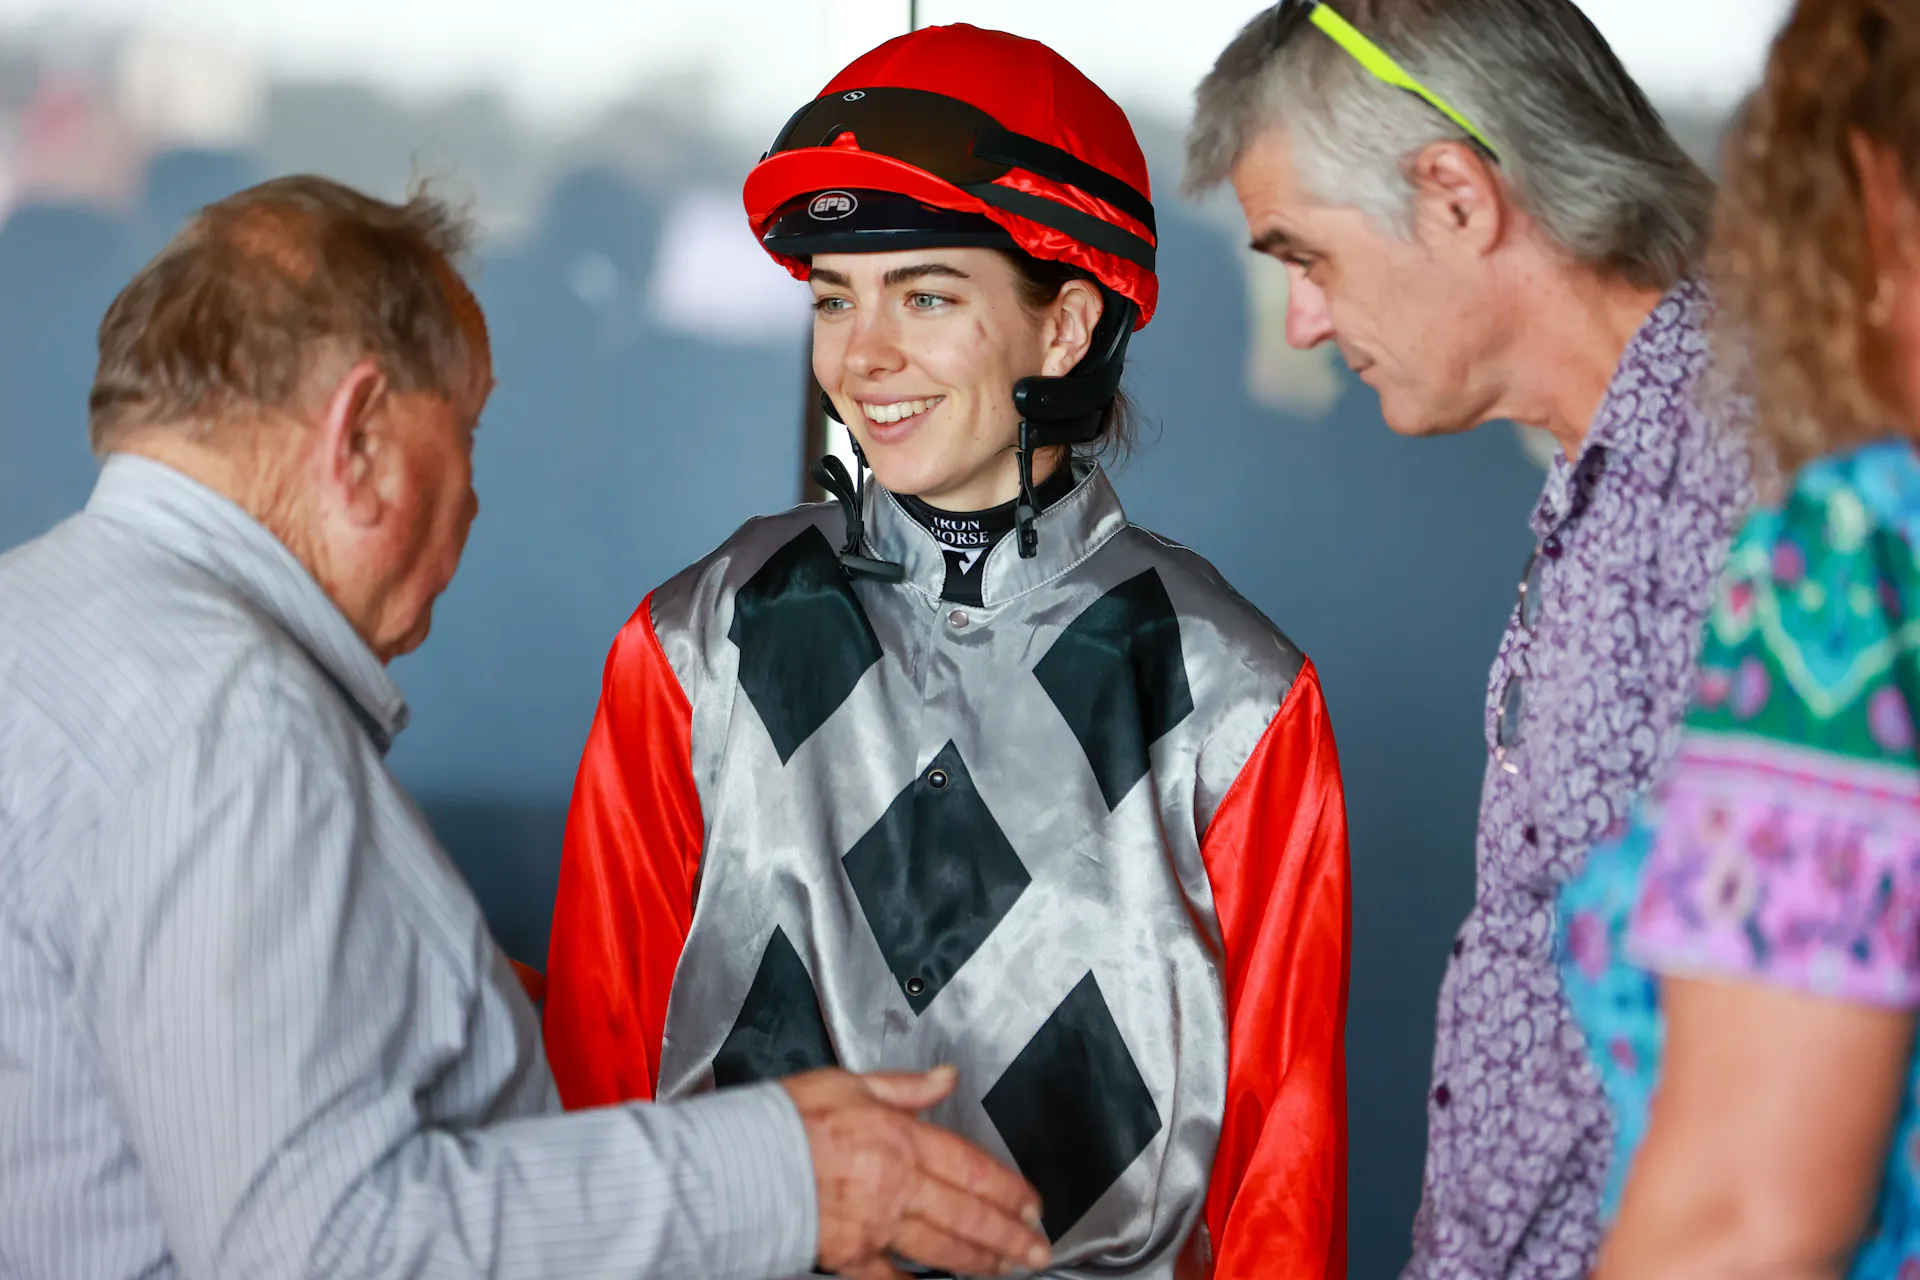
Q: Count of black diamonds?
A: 5